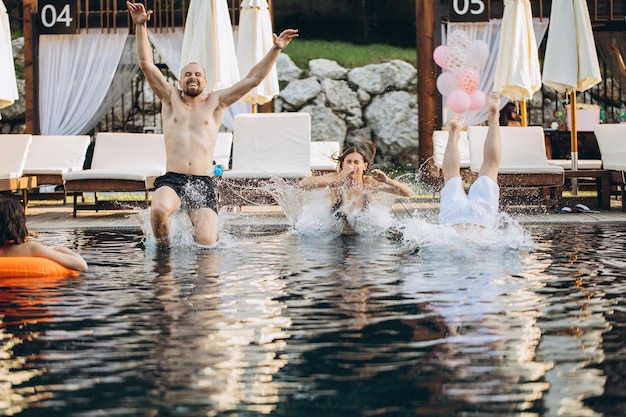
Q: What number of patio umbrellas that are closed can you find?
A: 5